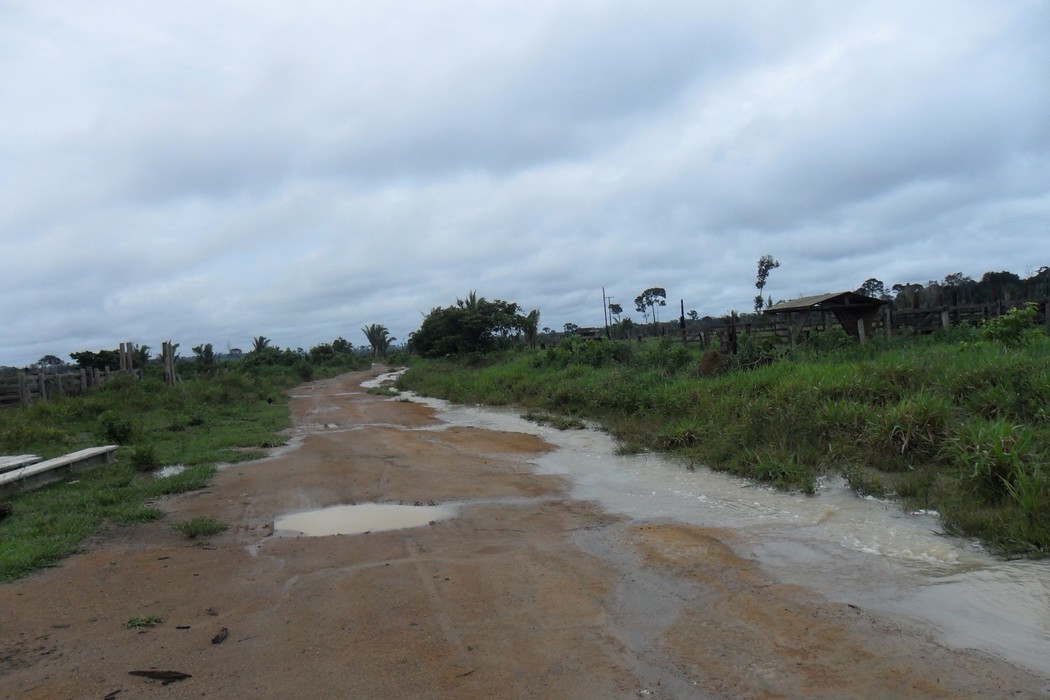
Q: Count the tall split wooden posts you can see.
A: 4